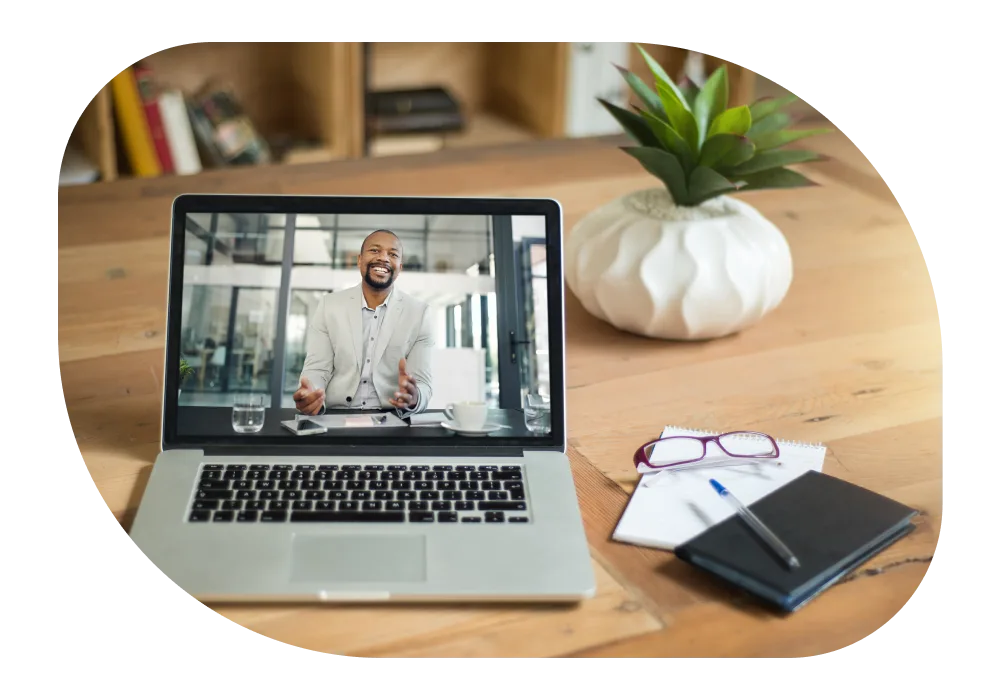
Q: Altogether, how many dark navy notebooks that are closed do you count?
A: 1